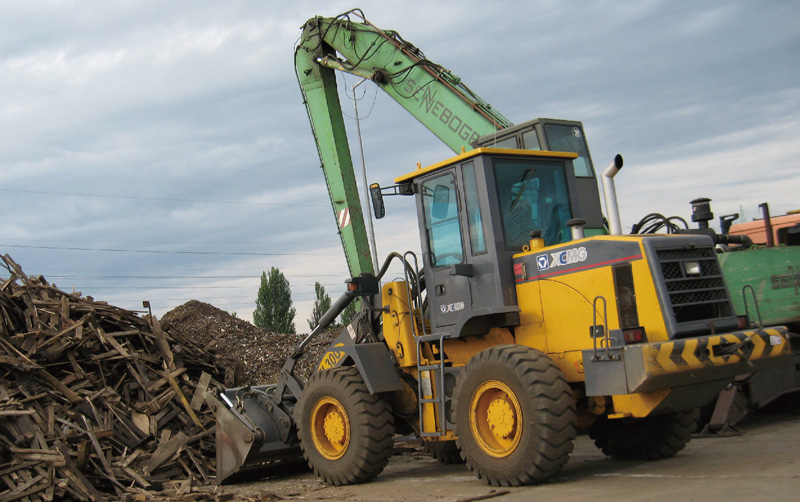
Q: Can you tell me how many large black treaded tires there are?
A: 4